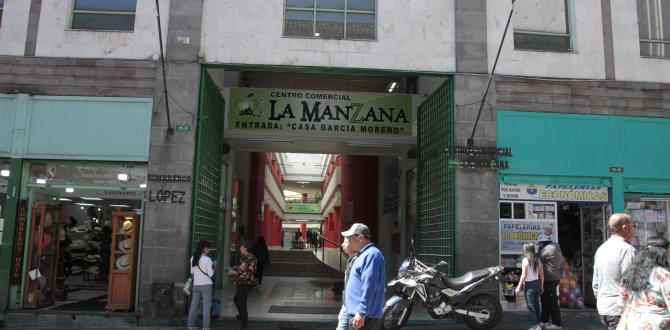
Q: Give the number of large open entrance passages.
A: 1